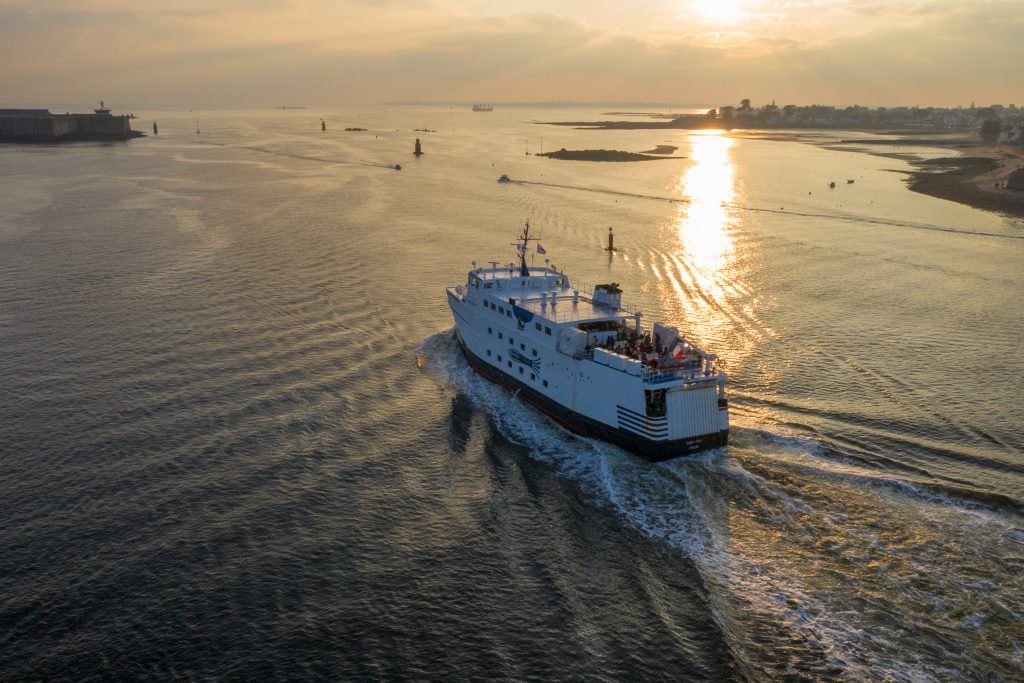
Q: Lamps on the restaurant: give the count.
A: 0